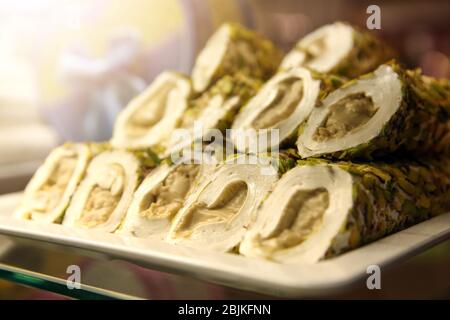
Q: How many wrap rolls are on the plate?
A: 11